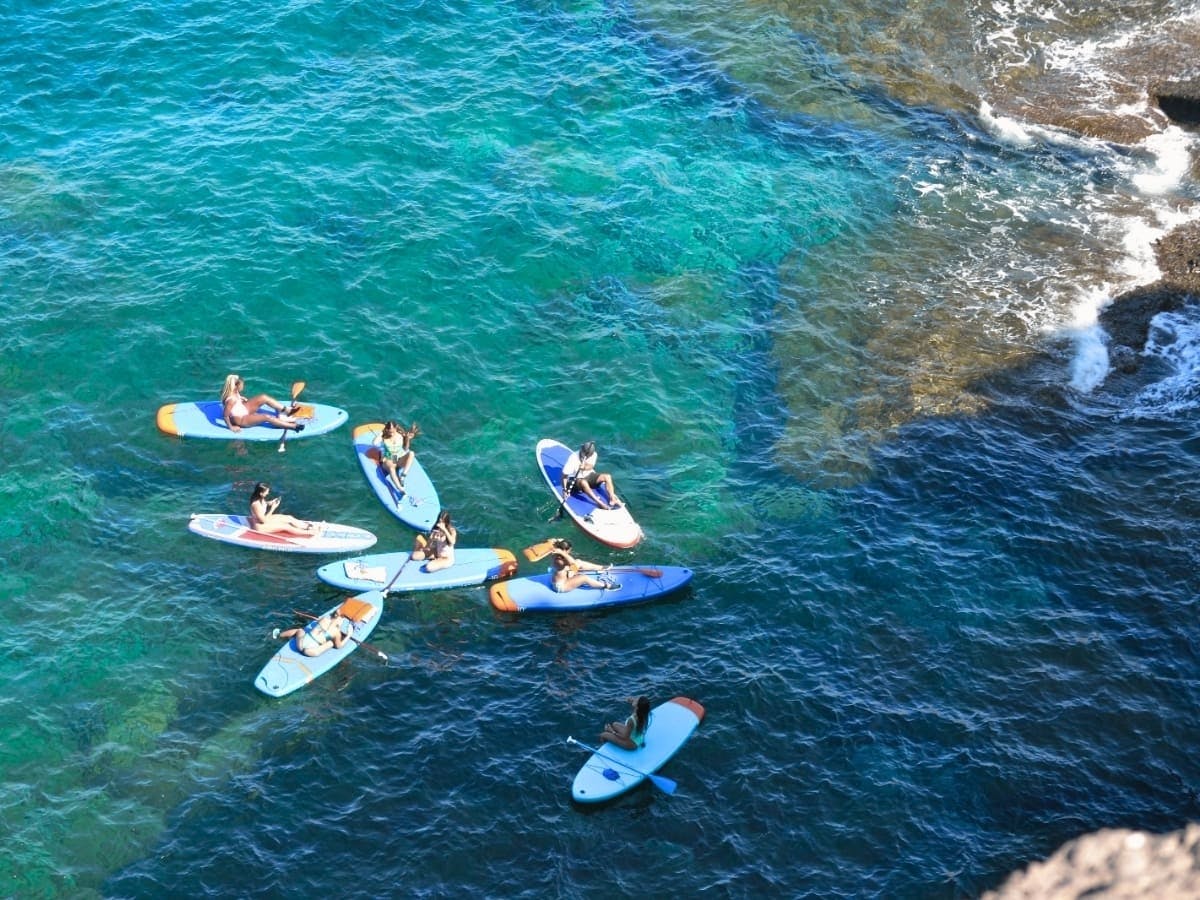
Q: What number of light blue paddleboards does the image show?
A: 5